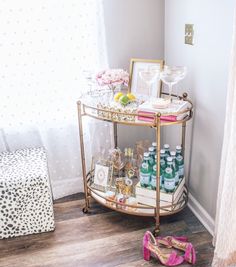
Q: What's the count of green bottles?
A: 9